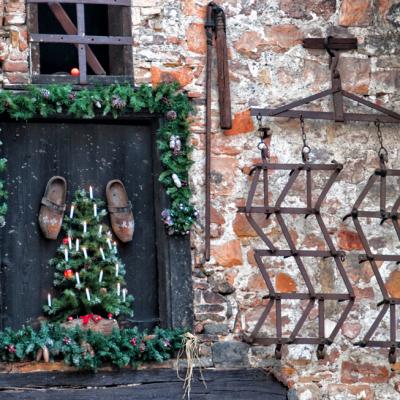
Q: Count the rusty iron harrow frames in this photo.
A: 2